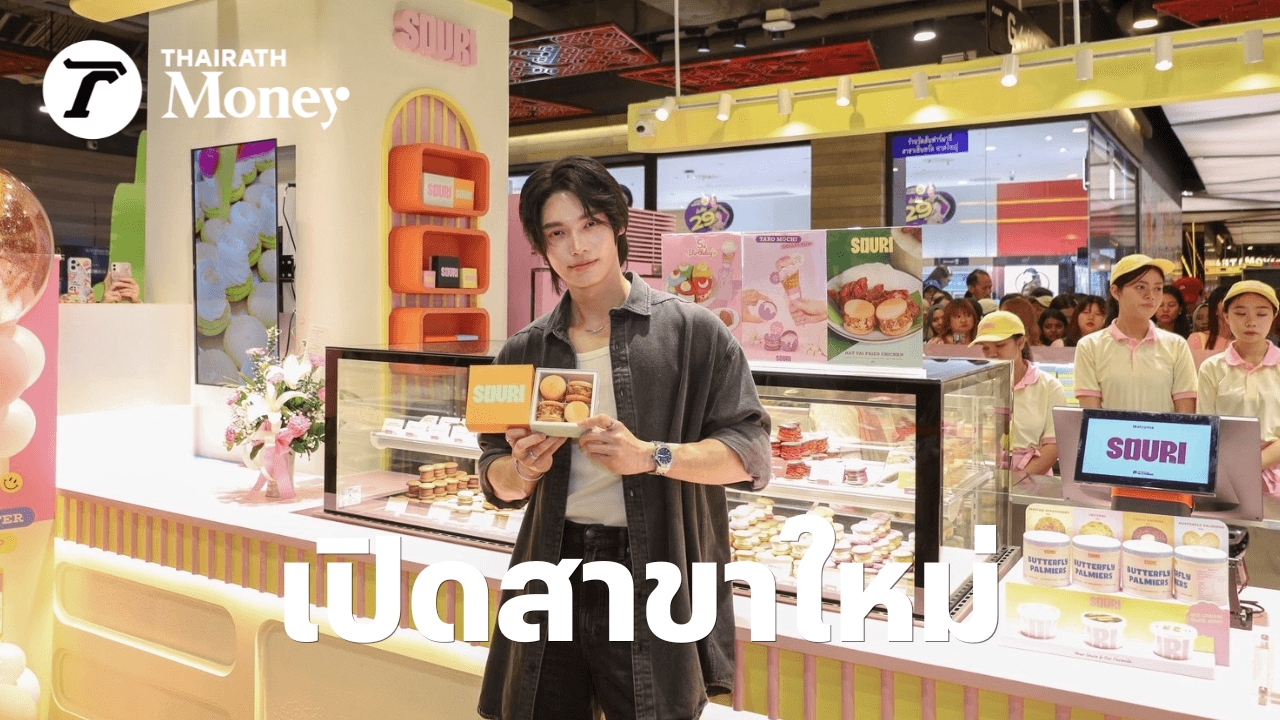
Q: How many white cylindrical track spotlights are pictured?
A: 9